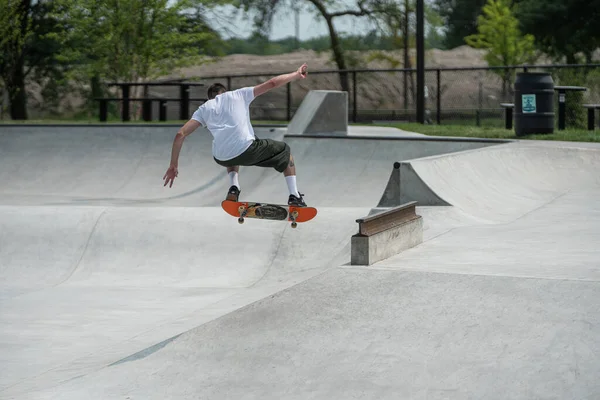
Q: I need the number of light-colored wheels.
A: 4